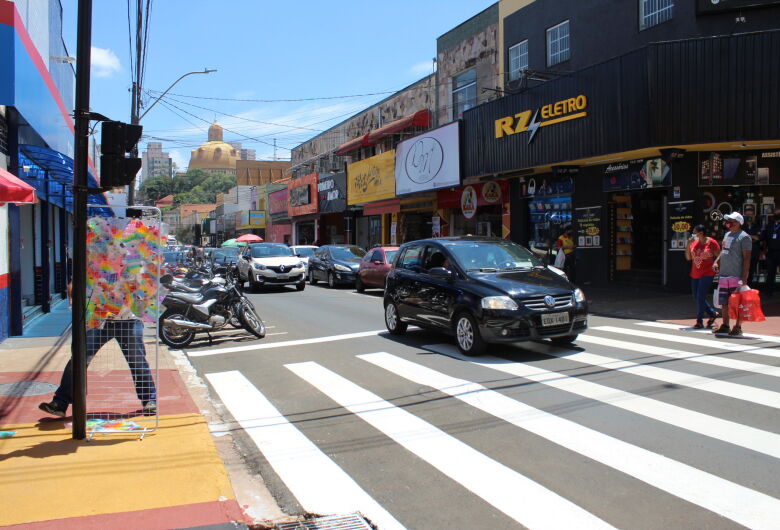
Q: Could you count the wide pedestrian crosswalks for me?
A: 1